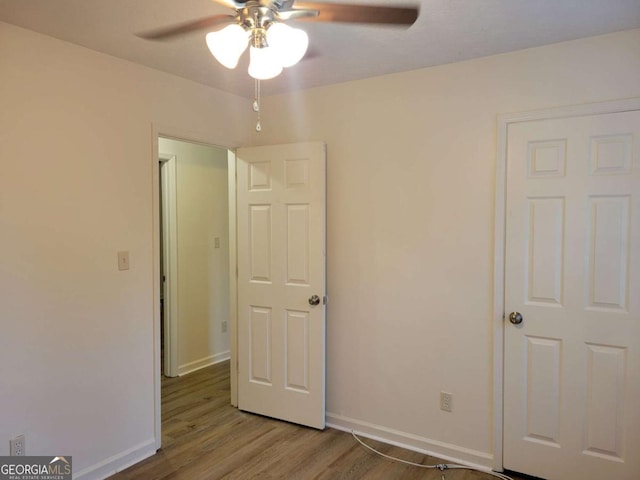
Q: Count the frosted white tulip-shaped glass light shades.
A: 3